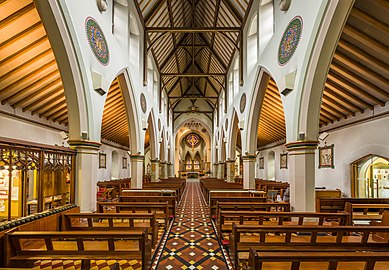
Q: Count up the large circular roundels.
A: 2